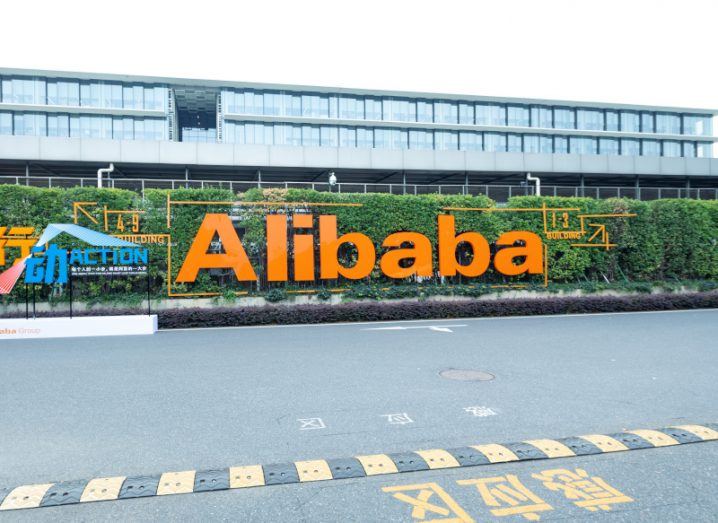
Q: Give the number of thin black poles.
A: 4